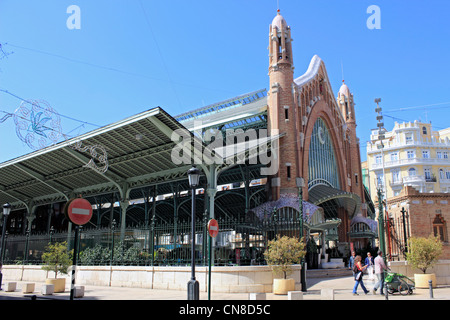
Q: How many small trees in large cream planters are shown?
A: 3